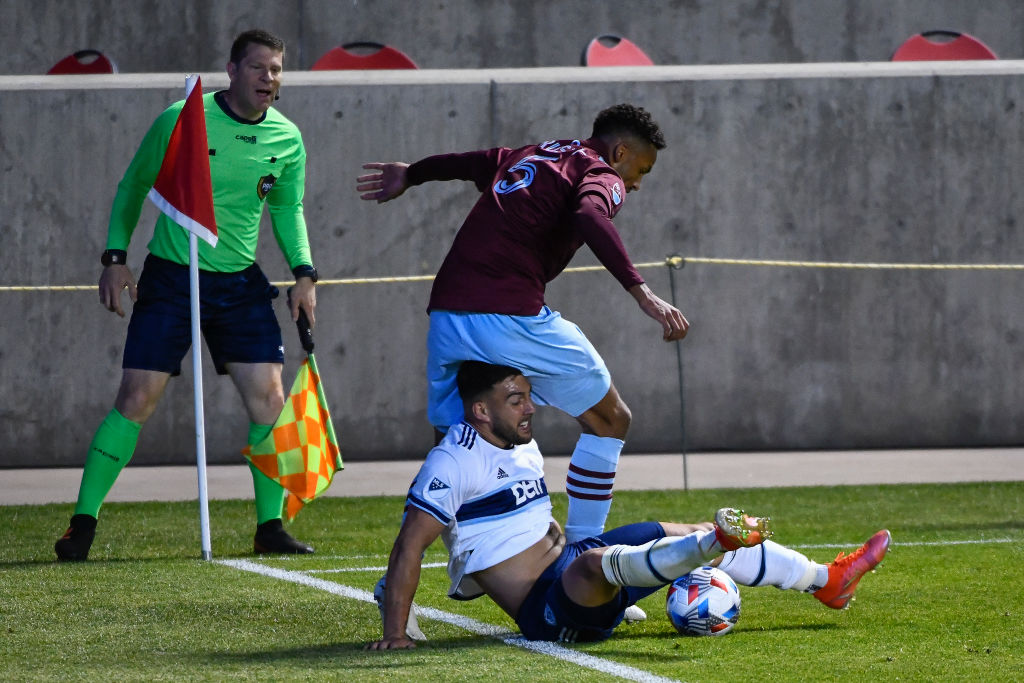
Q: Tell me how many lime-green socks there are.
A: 2